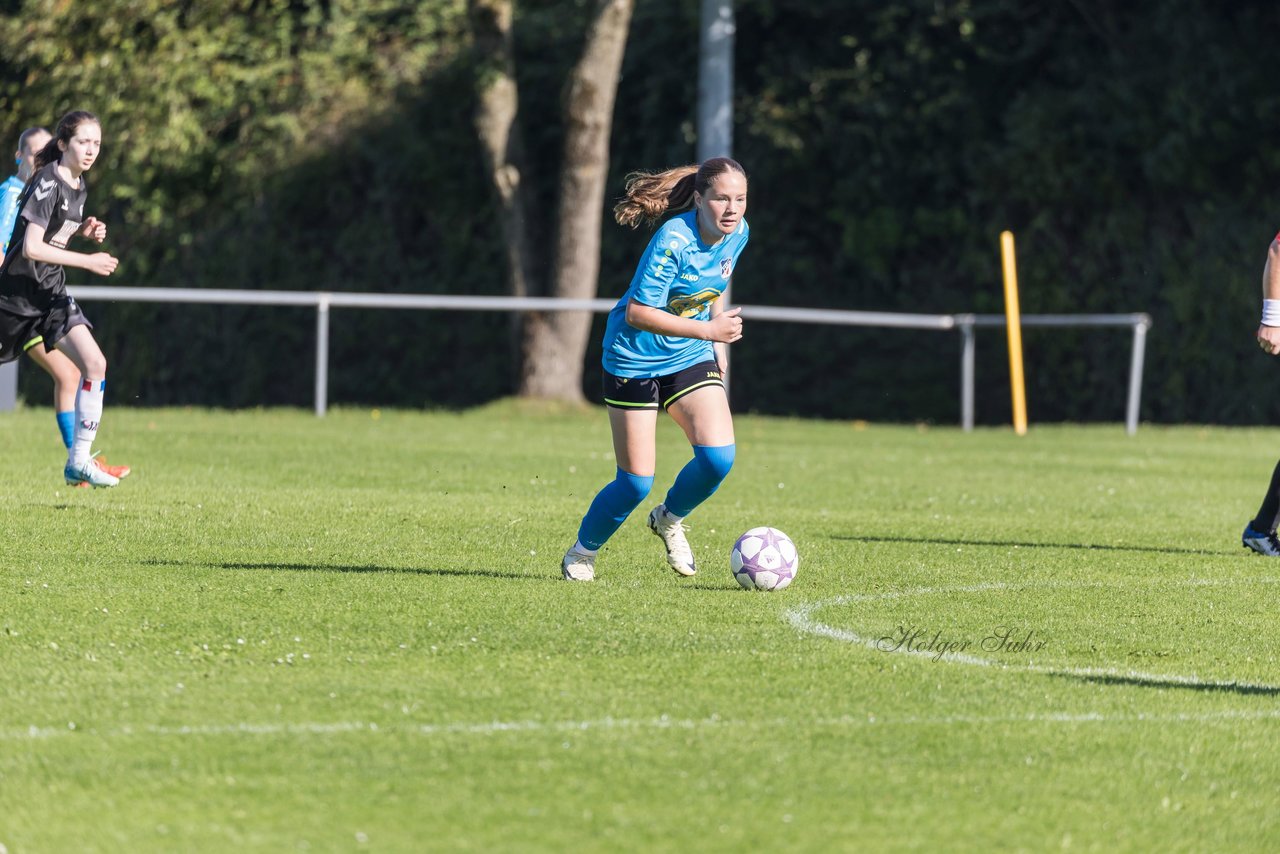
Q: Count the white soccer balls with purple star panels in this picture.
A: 1